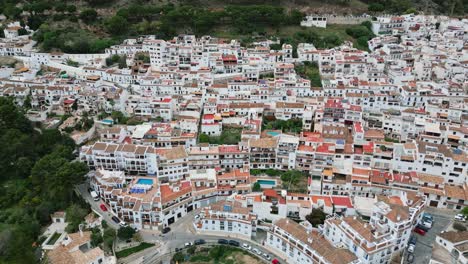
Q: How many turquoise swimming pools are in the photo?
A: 4